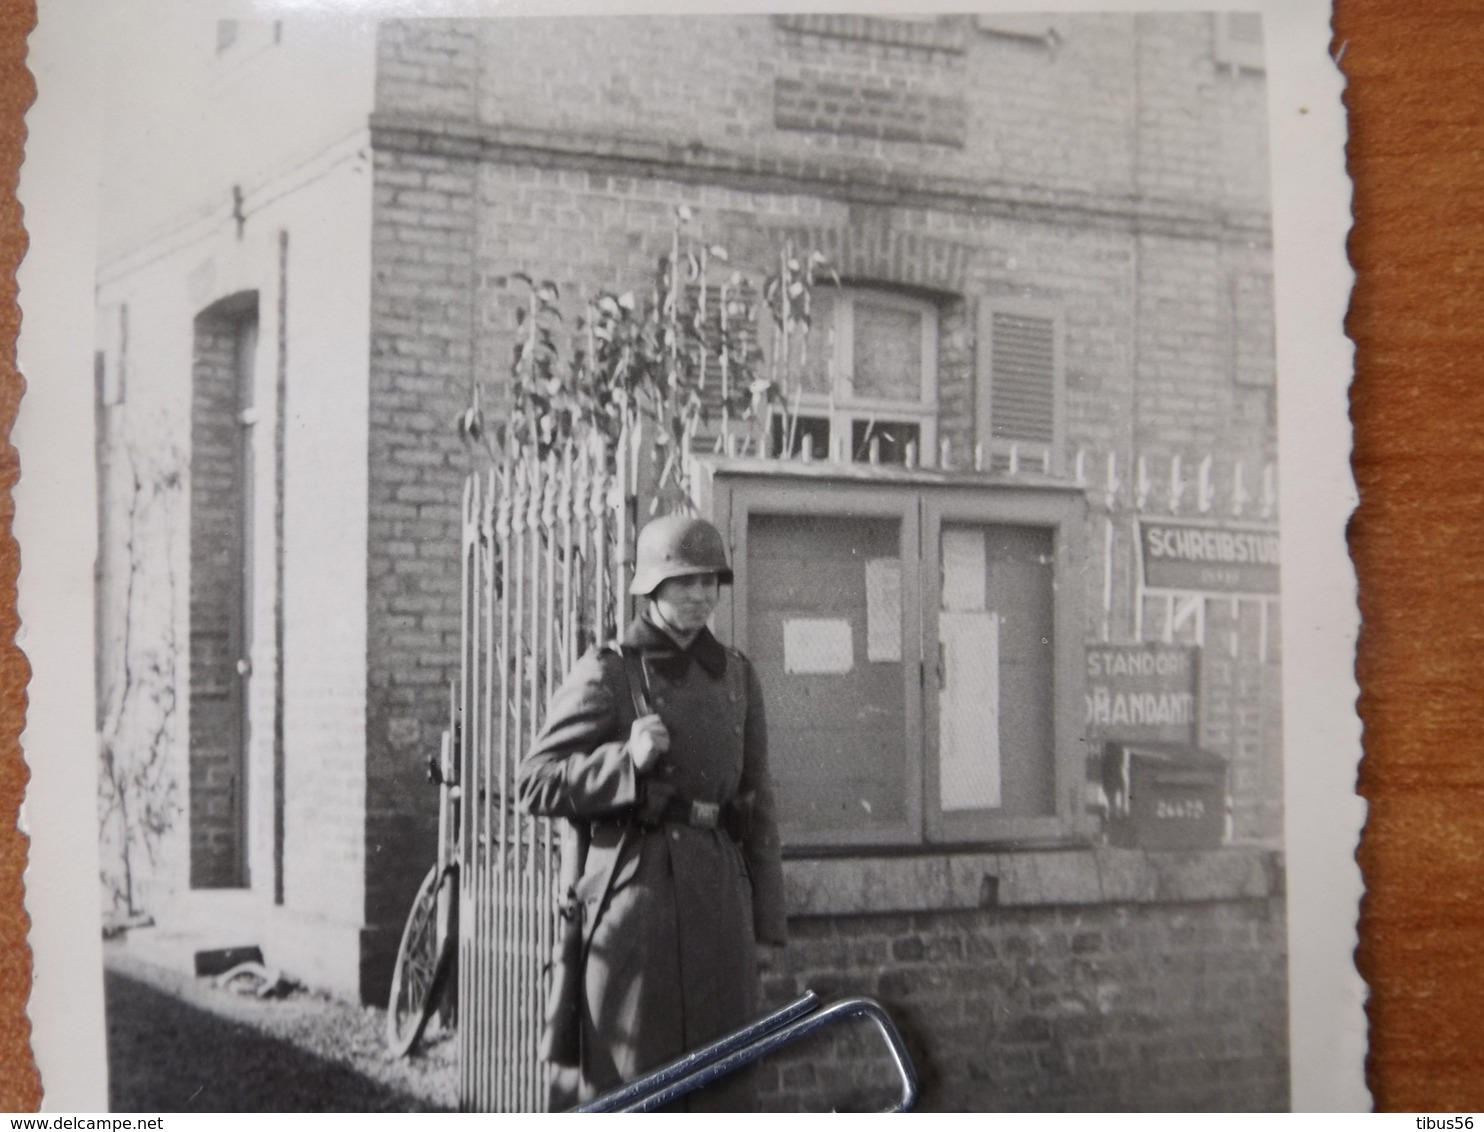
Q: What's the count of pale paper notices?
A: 4